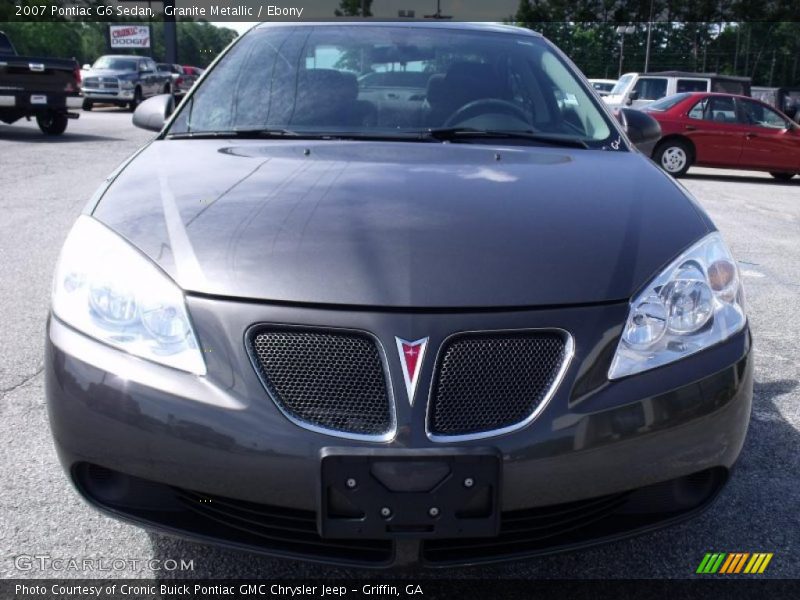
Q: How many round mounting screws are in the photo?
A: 4